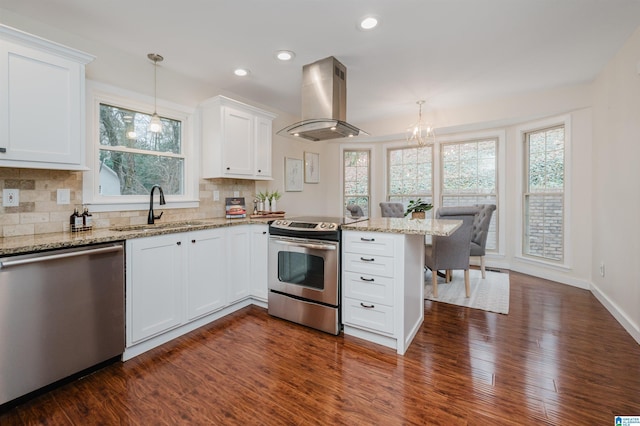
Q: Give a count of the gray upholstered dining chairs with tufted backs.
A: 4